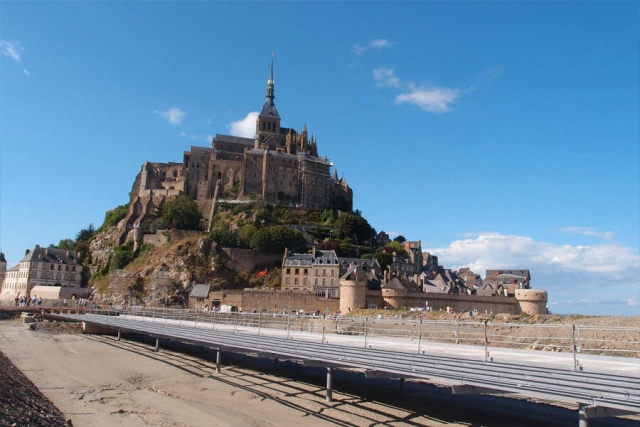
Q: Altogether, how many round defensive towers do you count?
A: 3